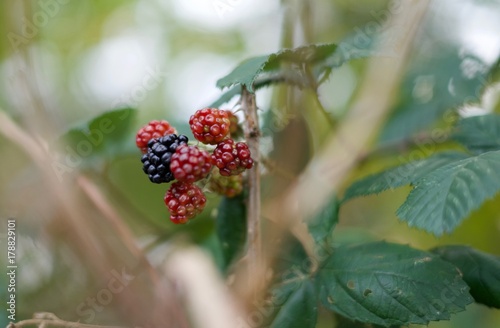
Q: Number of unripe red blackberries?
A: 5